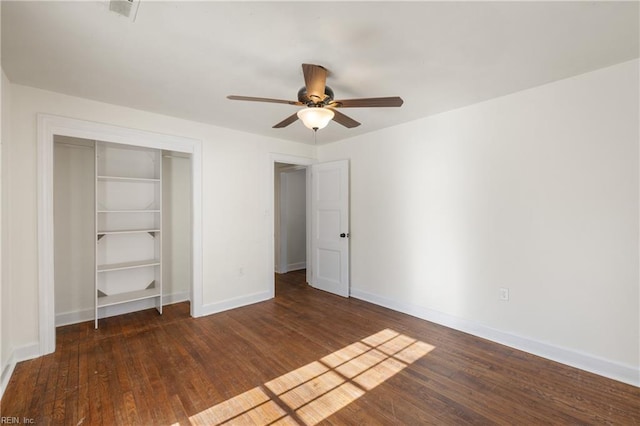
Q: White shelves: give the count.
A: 5